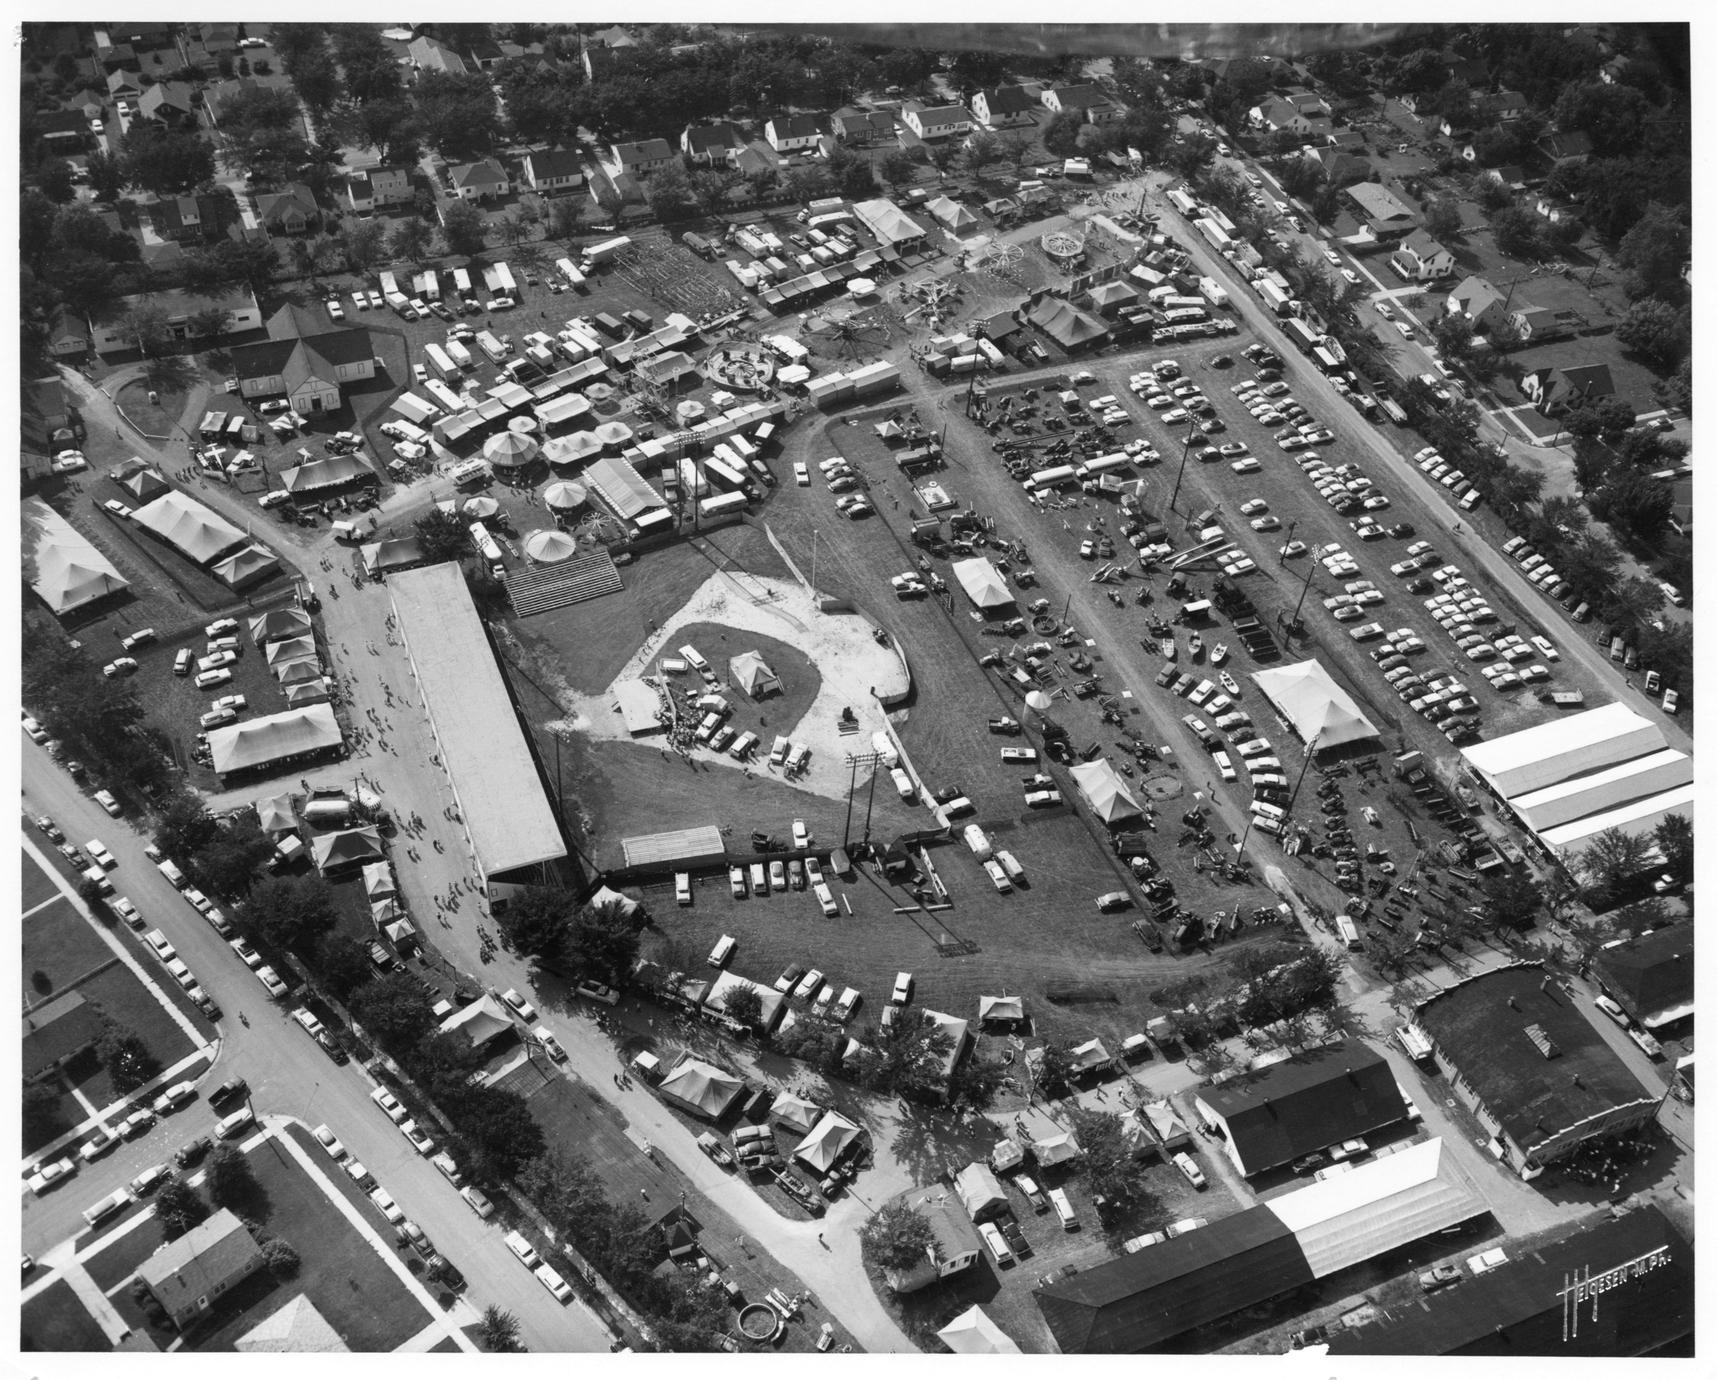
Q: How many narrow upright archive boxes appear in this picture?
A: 0